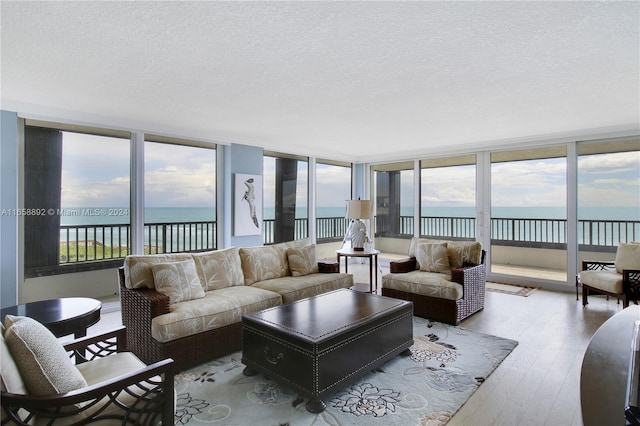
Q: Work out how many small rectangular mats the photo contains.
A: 1